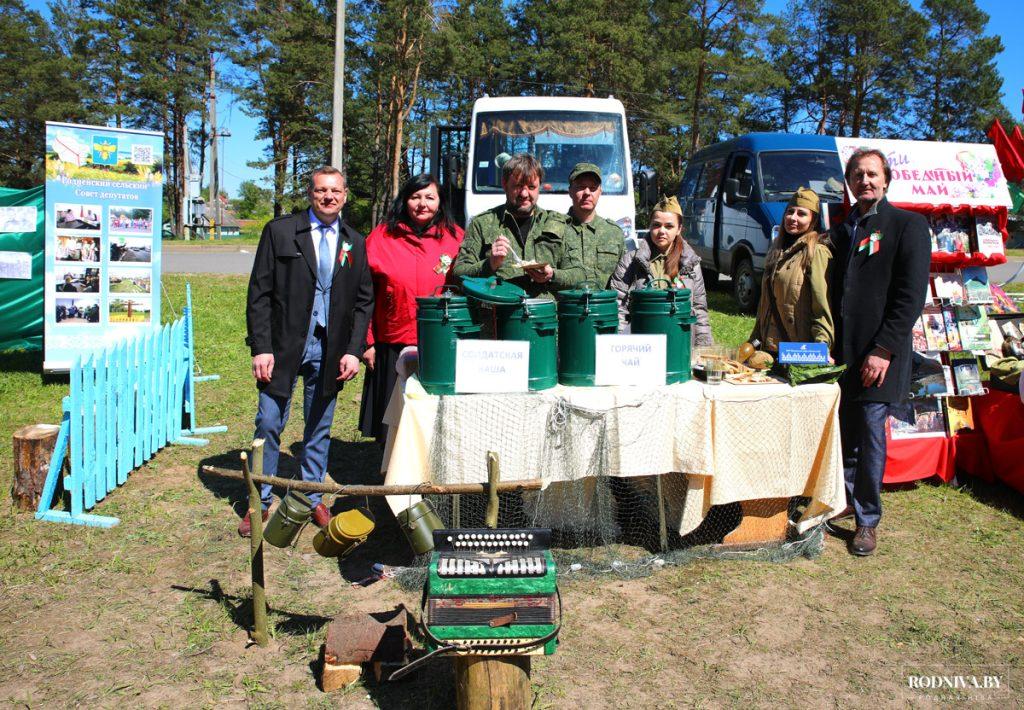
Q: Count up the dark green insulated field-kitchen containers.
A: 4